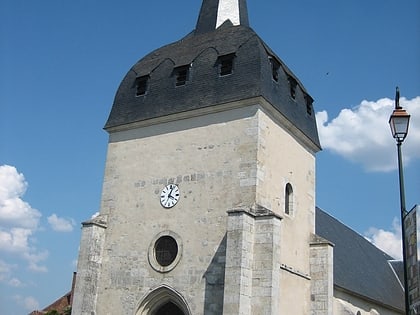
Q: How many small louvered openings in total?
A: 6